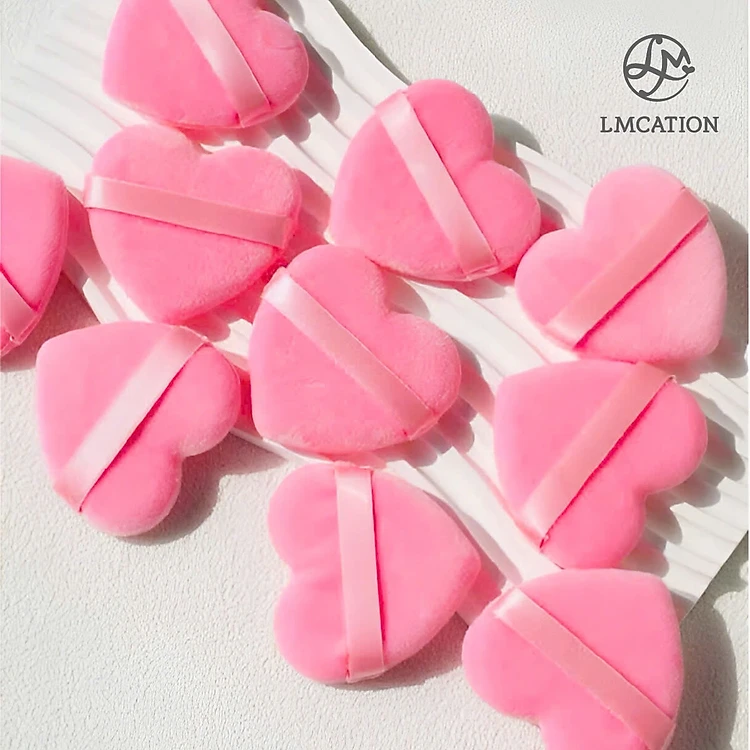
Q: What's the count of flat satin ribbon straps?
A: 10